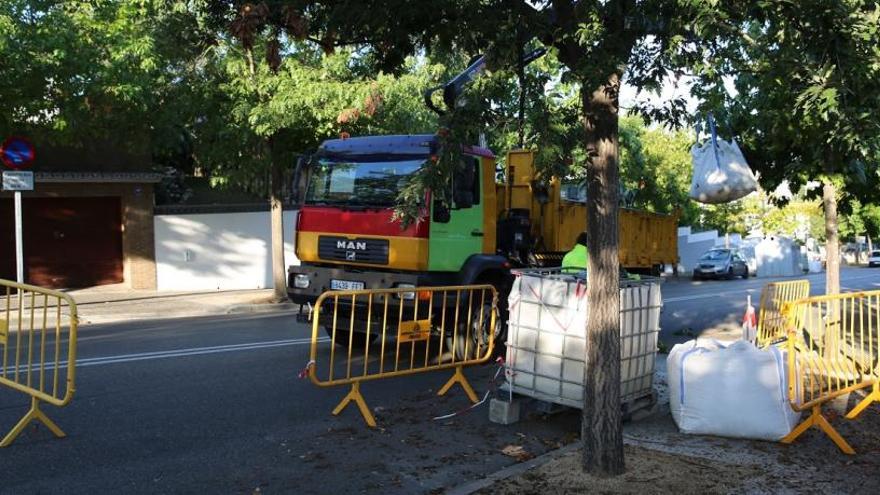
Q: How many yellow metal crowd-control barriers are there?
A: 4